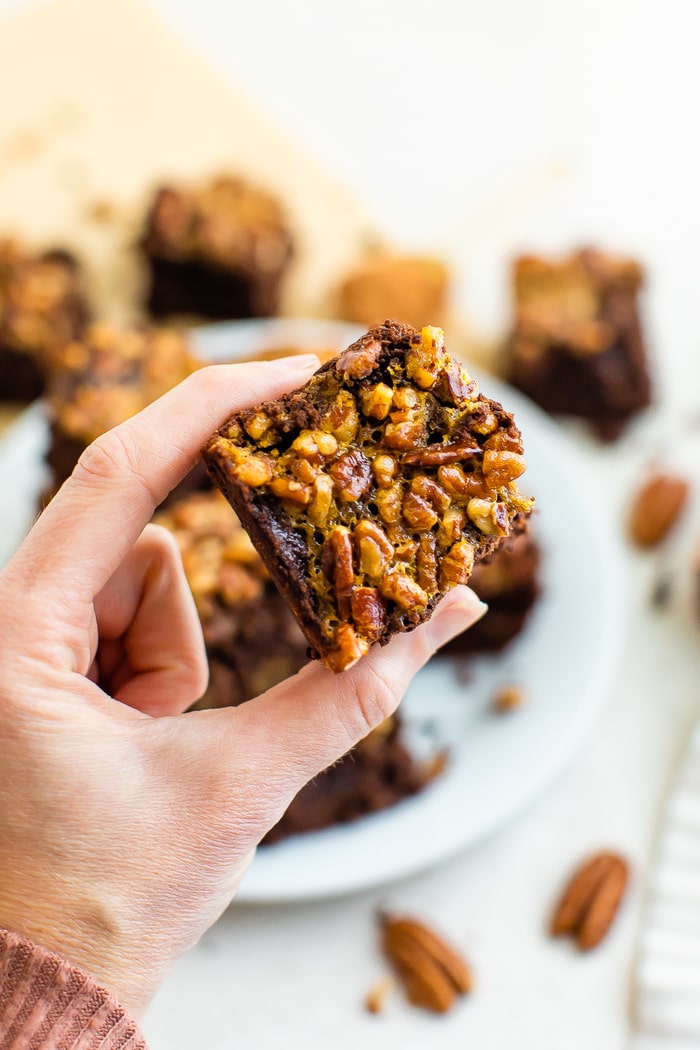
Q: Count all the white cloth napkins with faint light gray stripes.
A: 1